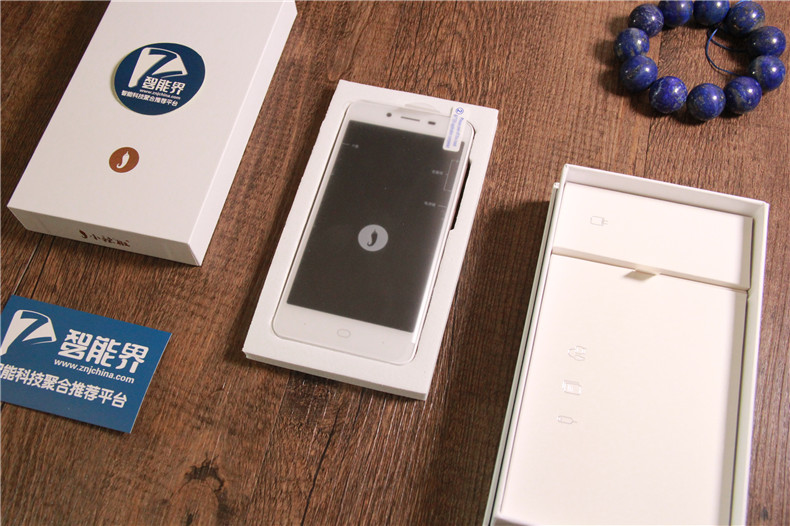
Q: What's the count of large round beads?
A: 11